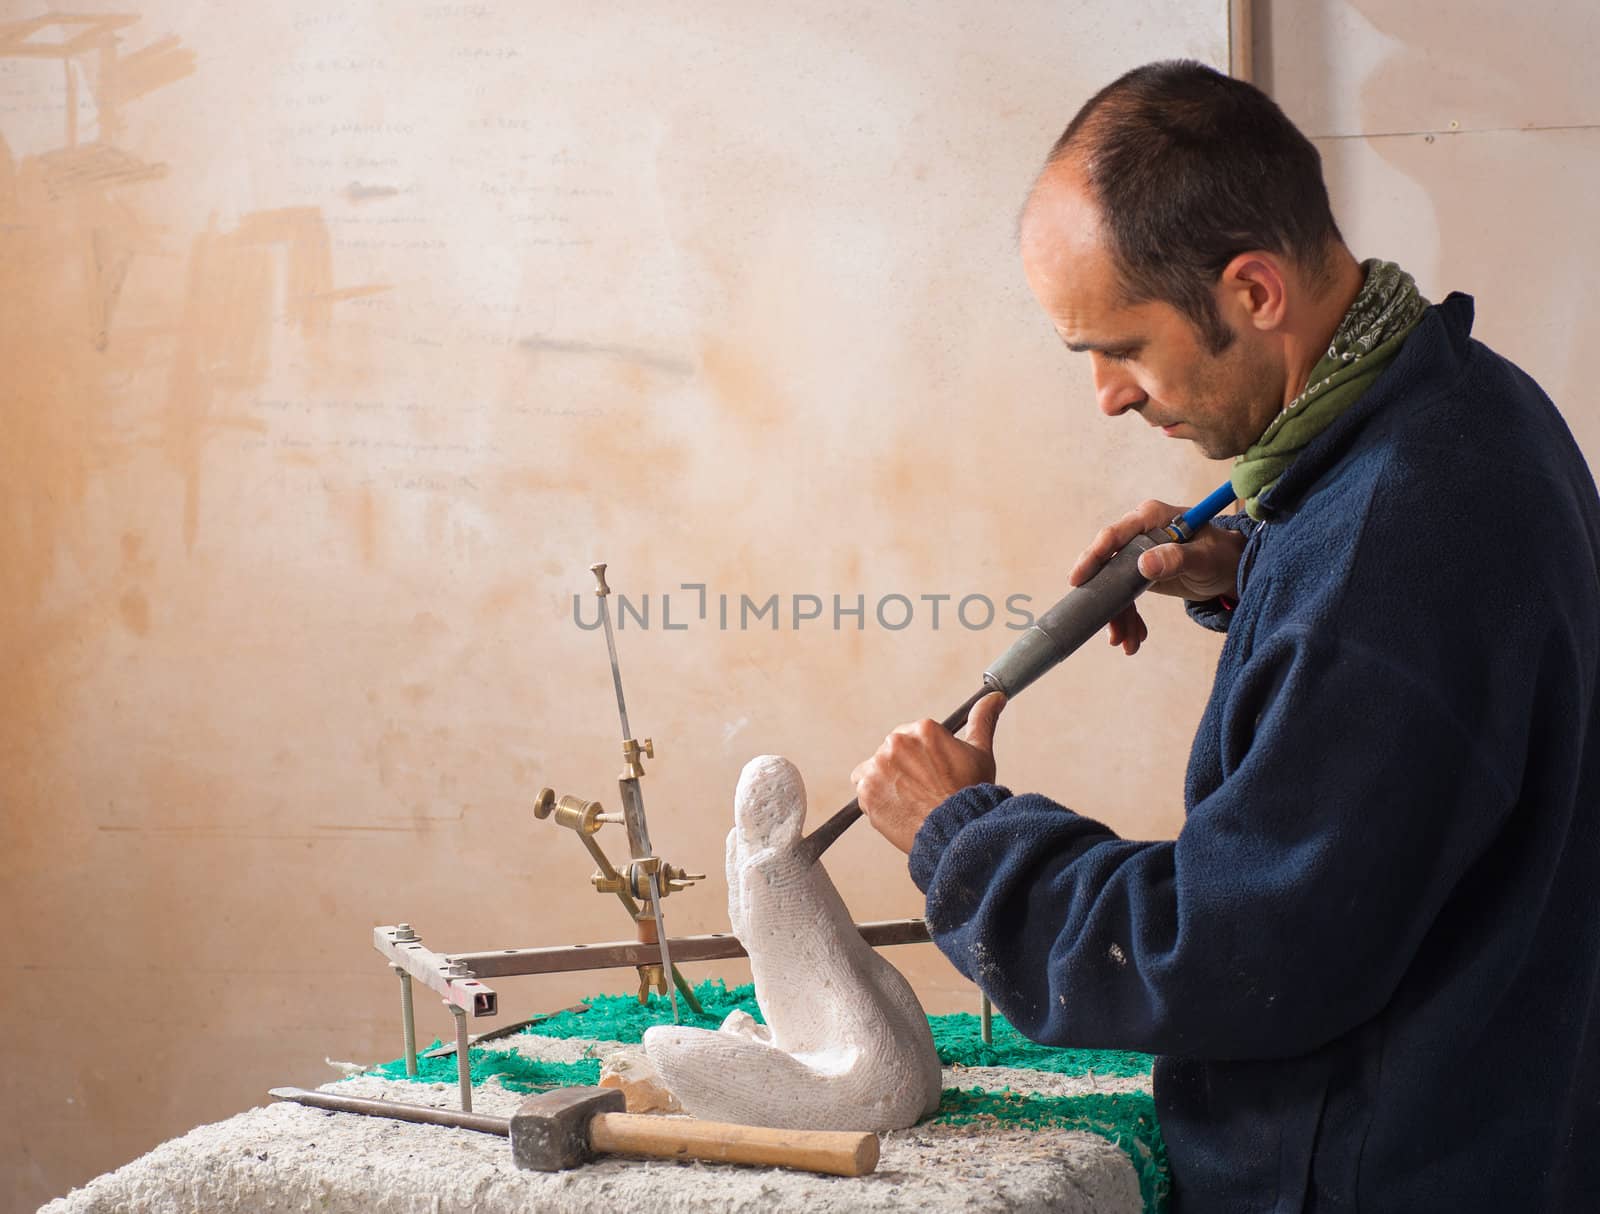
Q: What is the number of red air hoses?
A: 0